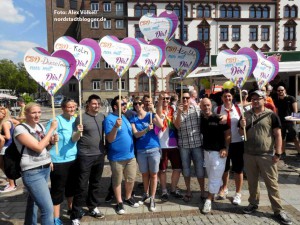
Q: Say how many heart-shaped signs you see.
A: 8